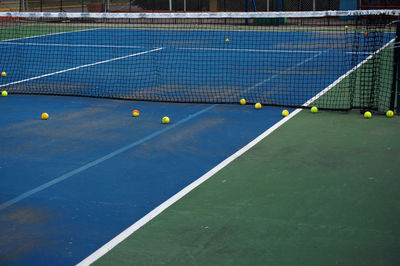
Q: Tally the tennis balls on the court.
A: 14